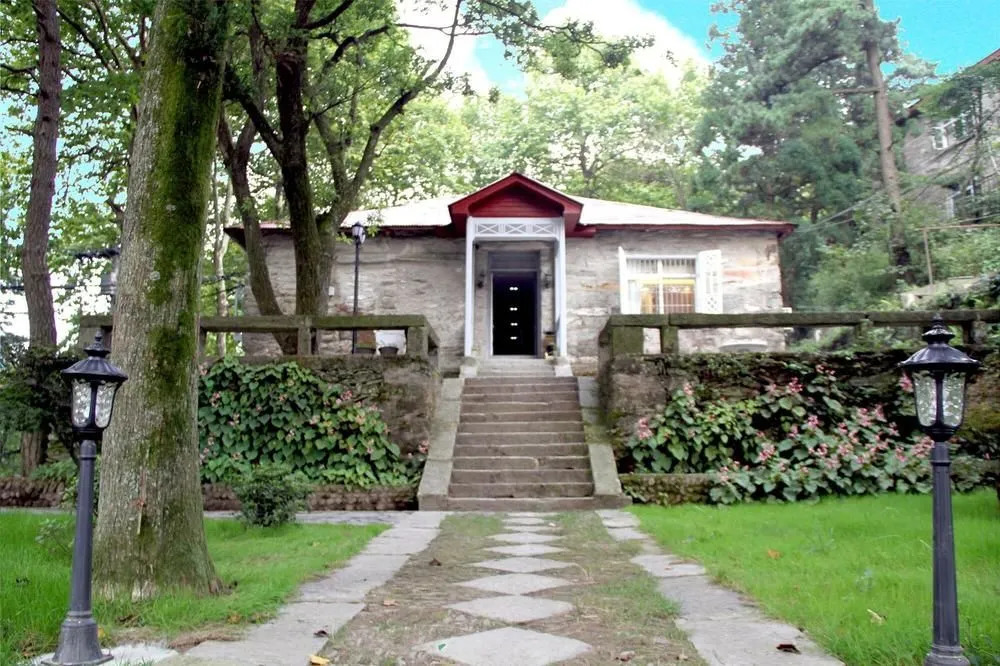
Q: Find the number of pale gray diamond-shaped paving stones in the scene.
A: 9